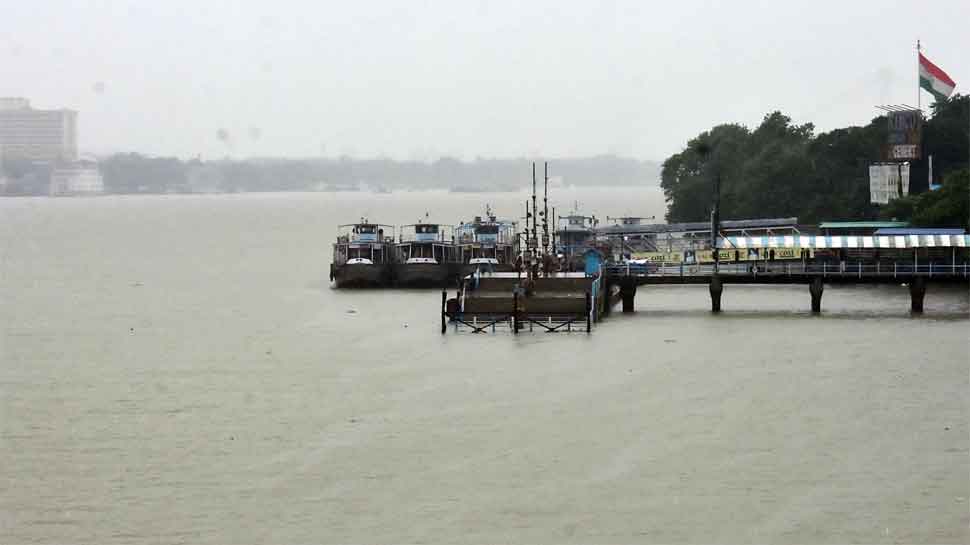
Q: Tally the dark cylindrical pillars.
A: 4